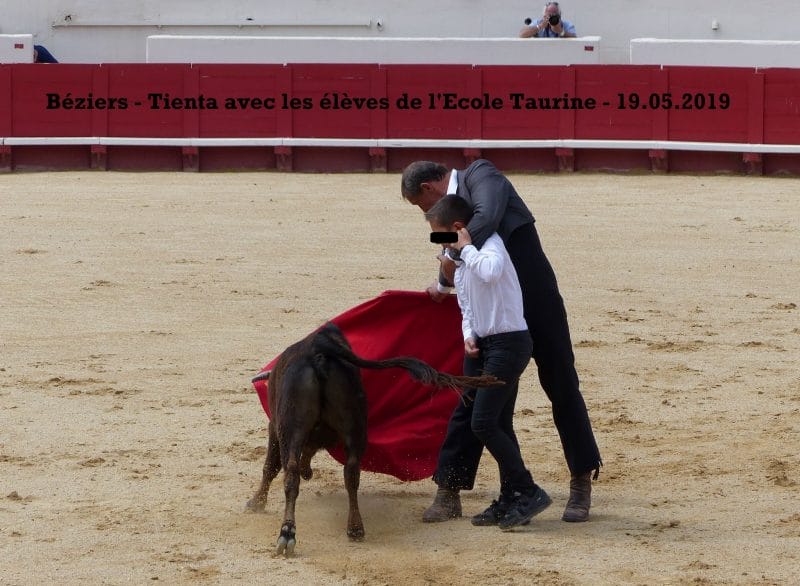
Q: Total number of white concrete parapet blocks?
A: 3